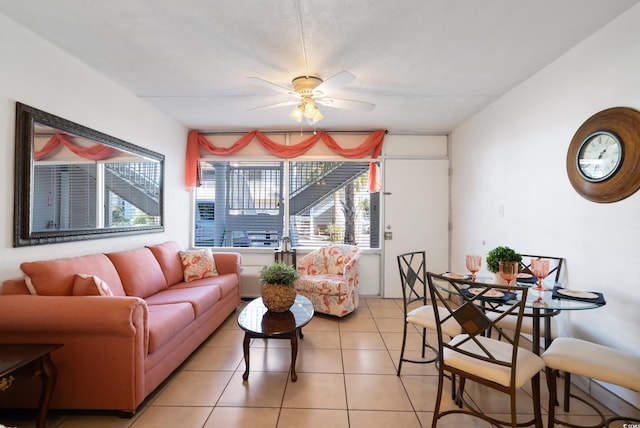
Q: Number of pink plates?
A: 4